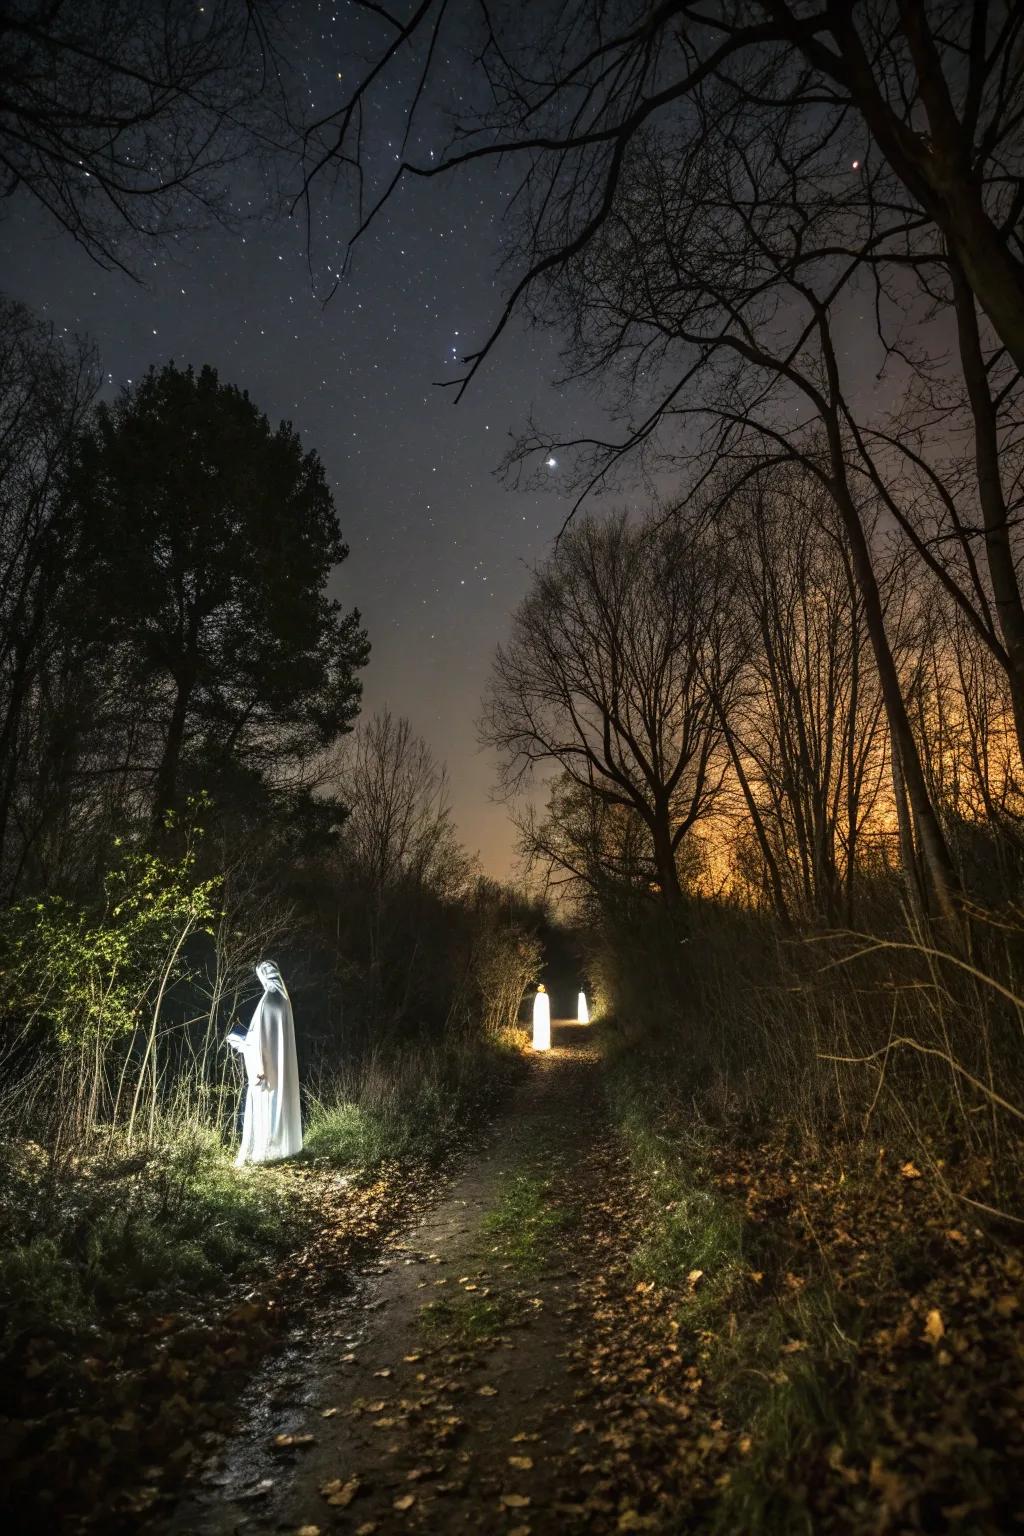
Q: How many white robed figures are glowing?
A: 3